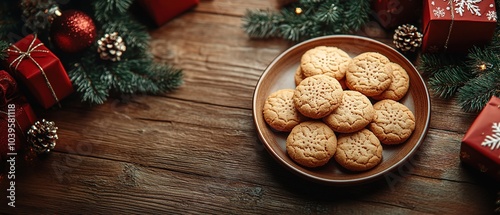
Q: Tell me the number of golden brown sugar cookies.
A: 10